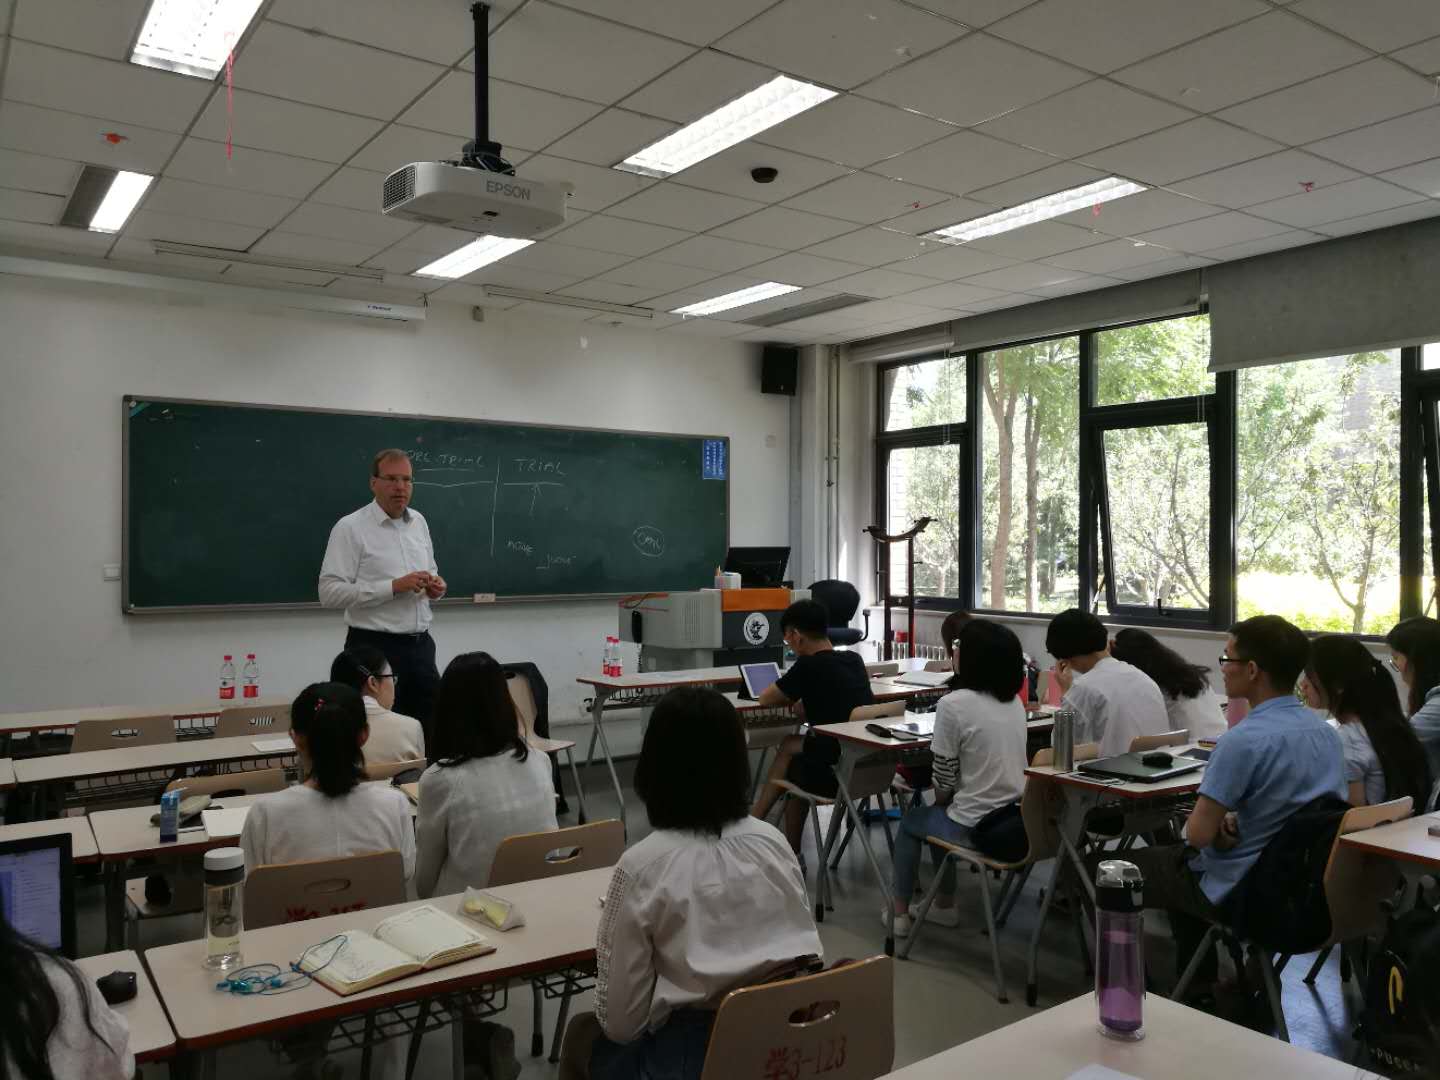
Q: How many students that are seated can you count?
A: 13